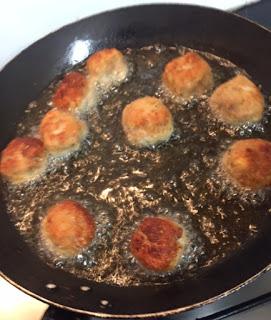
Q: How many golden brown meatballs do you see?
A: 10